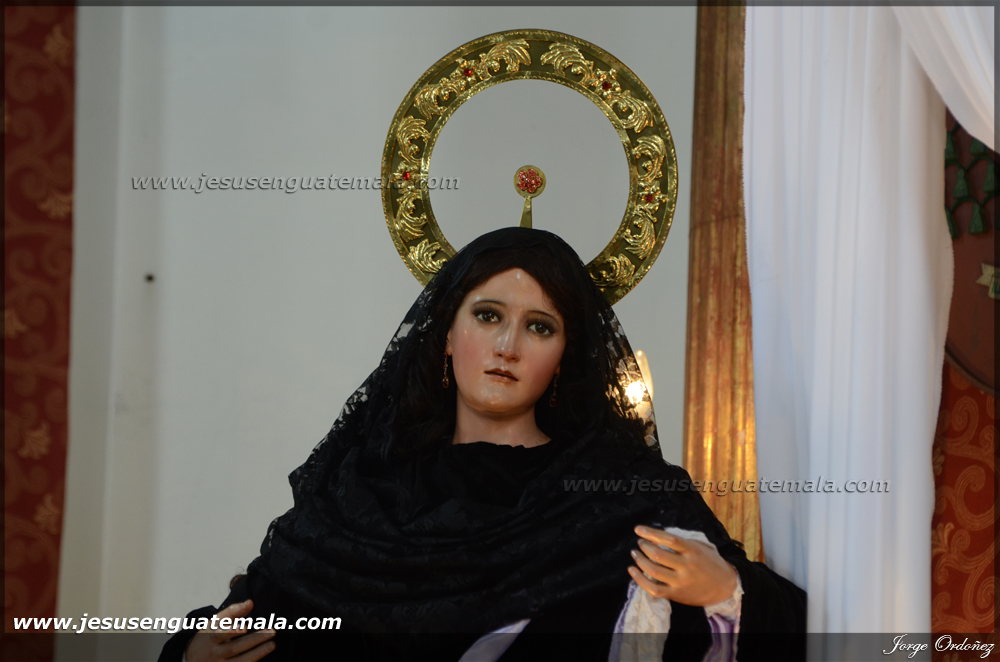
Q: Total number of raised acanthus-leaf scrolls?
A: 10